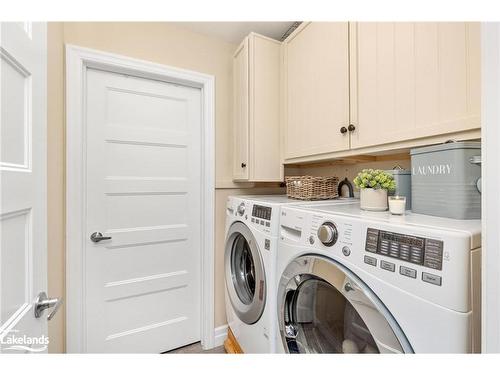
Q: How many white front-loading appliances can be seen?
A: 2